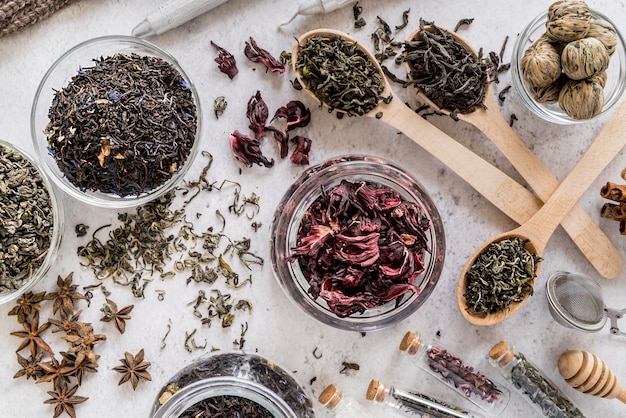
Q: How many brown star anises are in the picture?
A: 11